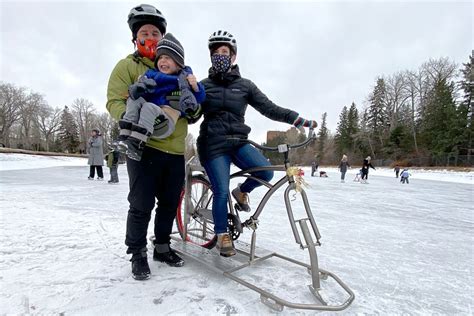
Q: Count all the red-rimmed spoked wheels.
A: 1